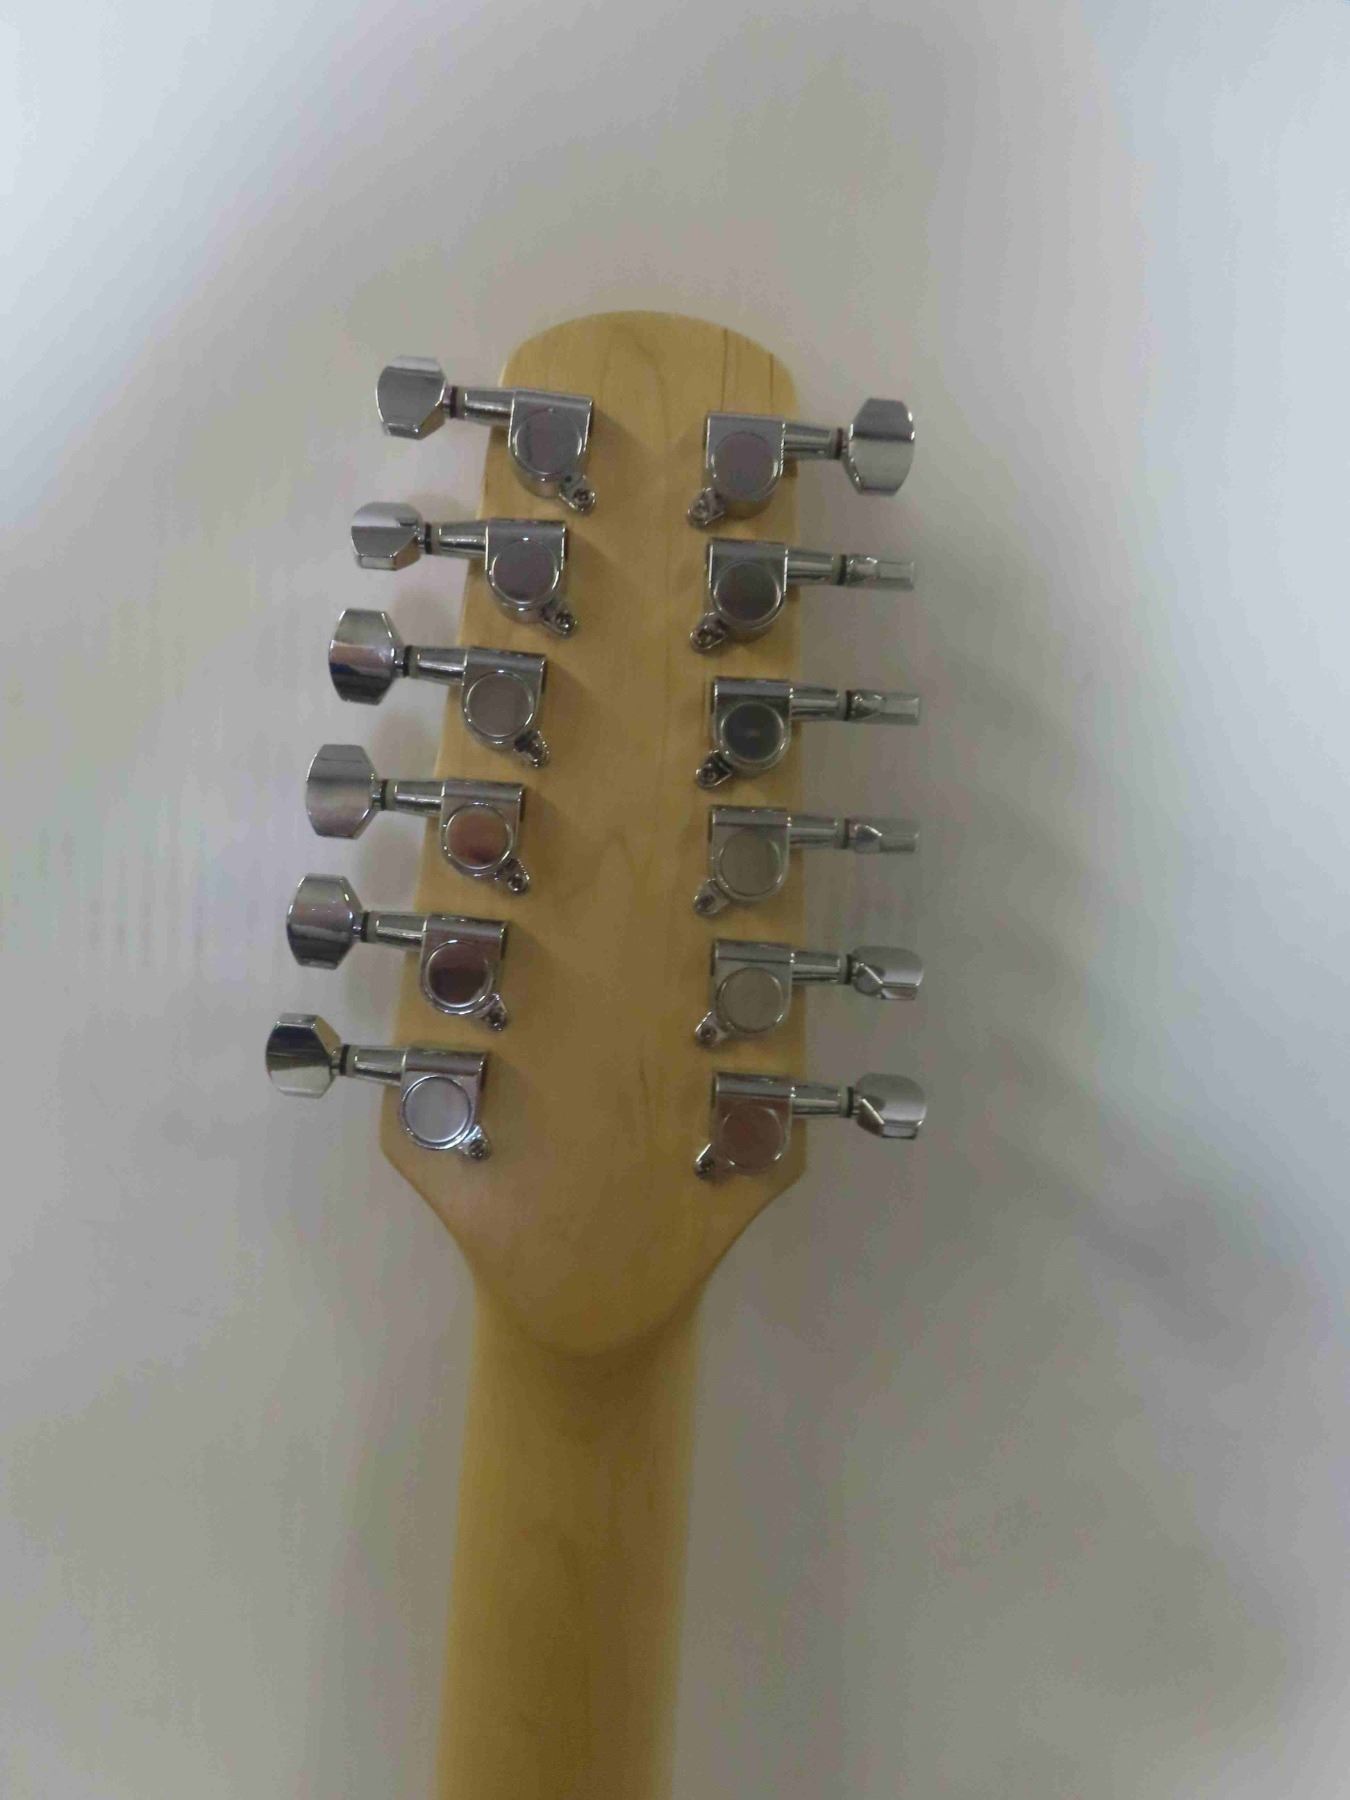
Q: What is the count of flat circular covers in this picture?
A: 12